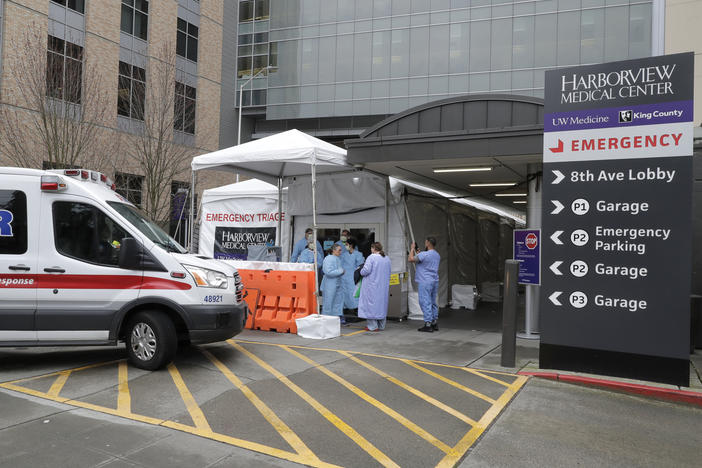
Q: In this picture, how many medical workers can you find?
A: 7